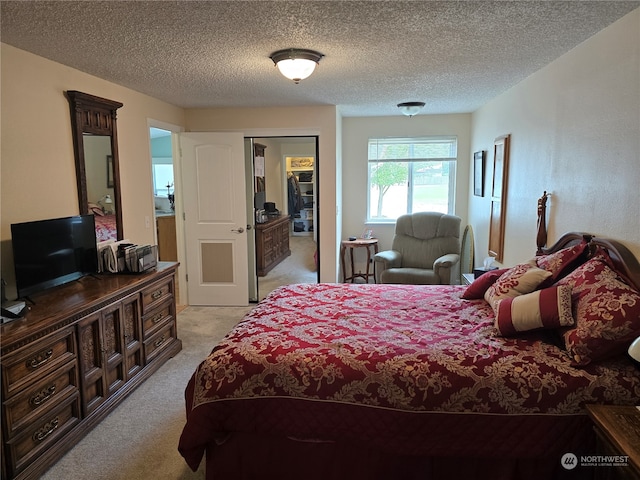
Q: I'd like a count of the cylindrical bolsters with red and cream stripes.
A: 1